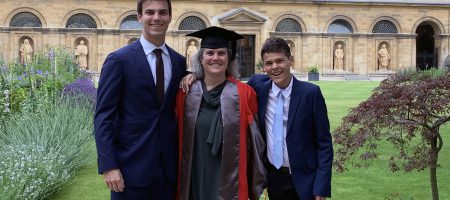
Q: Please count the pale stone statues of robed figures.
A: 5